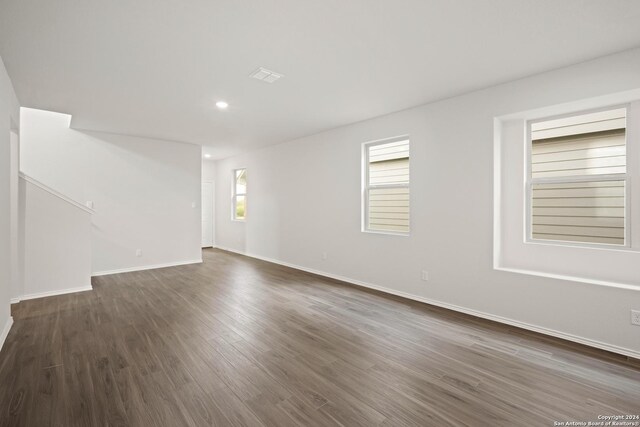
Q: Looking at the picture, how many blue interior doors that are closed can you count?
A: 0